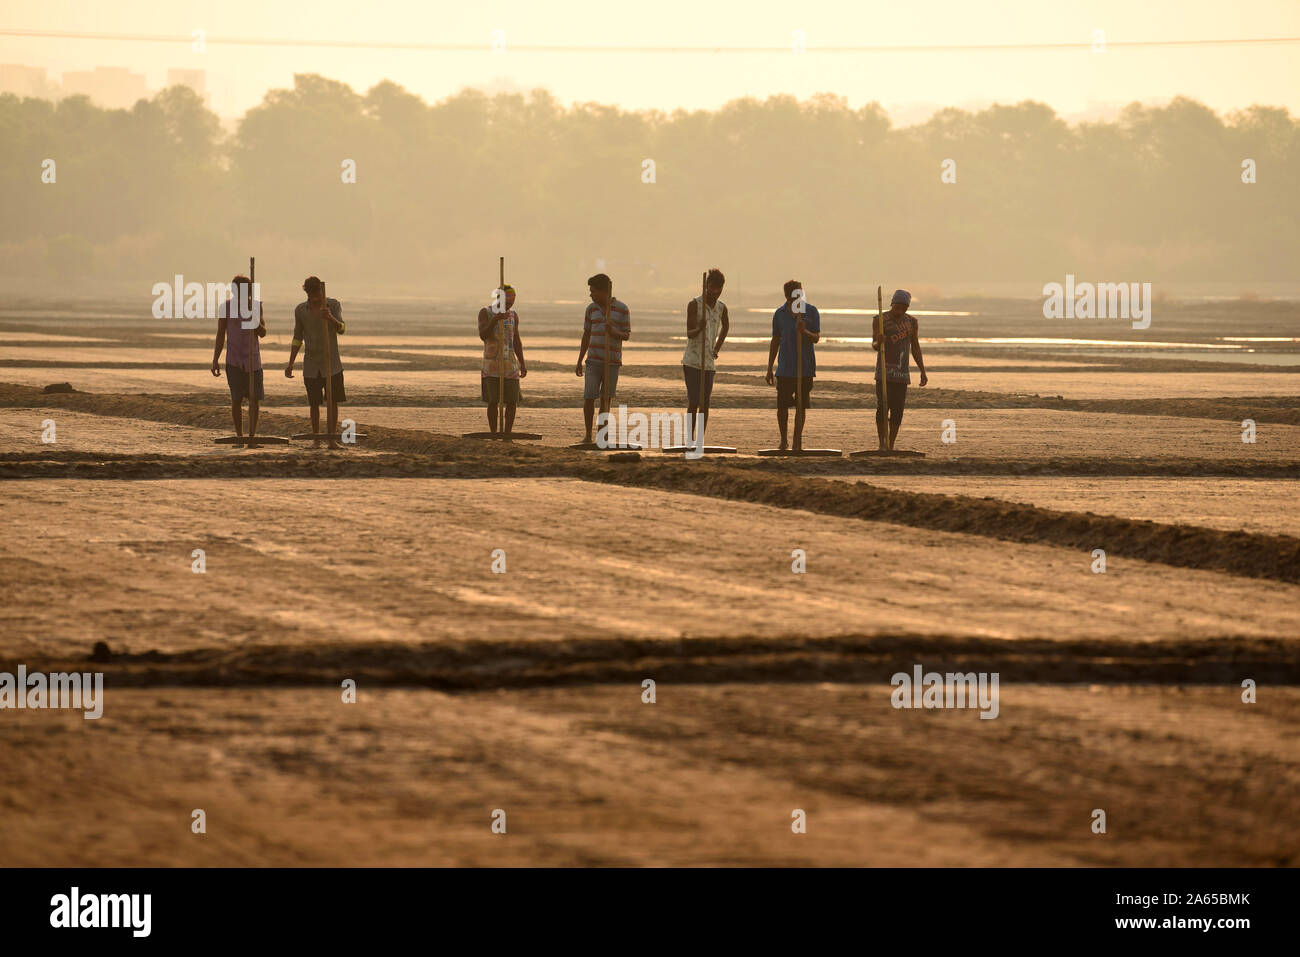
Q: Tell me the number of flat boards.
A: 7